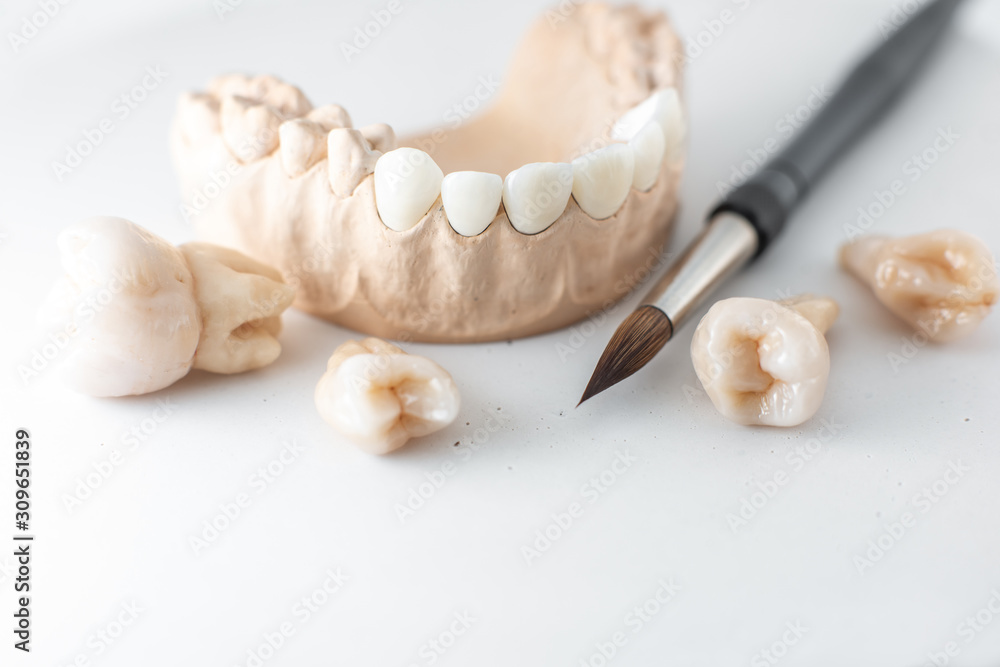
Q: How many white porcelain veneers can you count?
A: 6